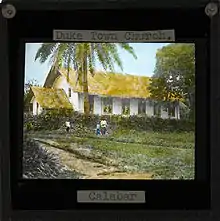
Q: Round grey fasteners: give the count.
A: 2